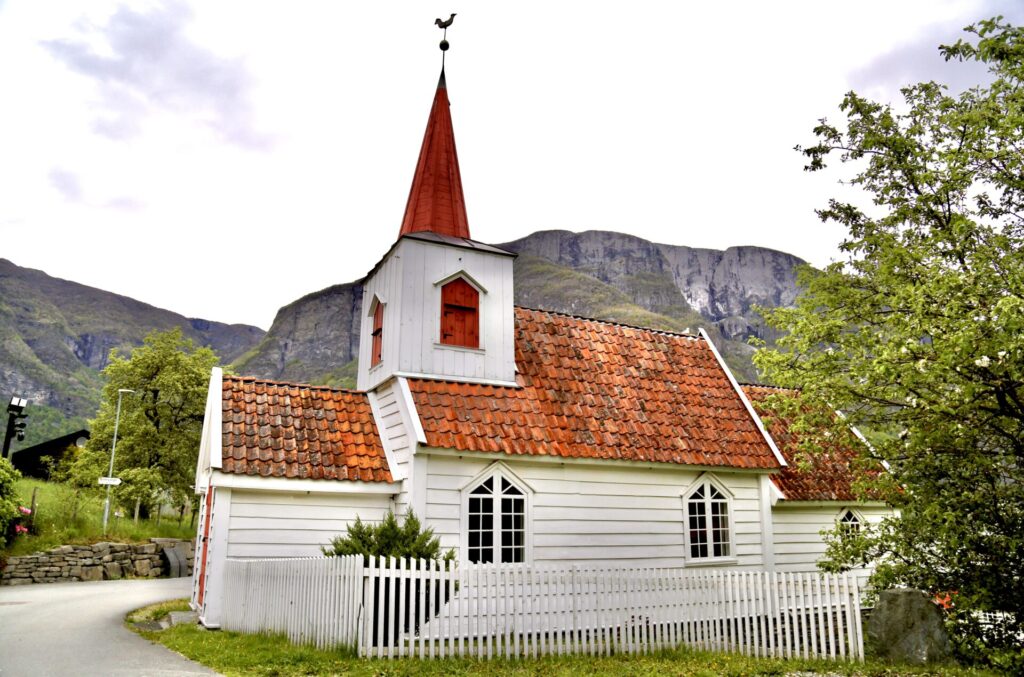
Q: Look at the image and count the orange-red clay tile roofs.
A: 3